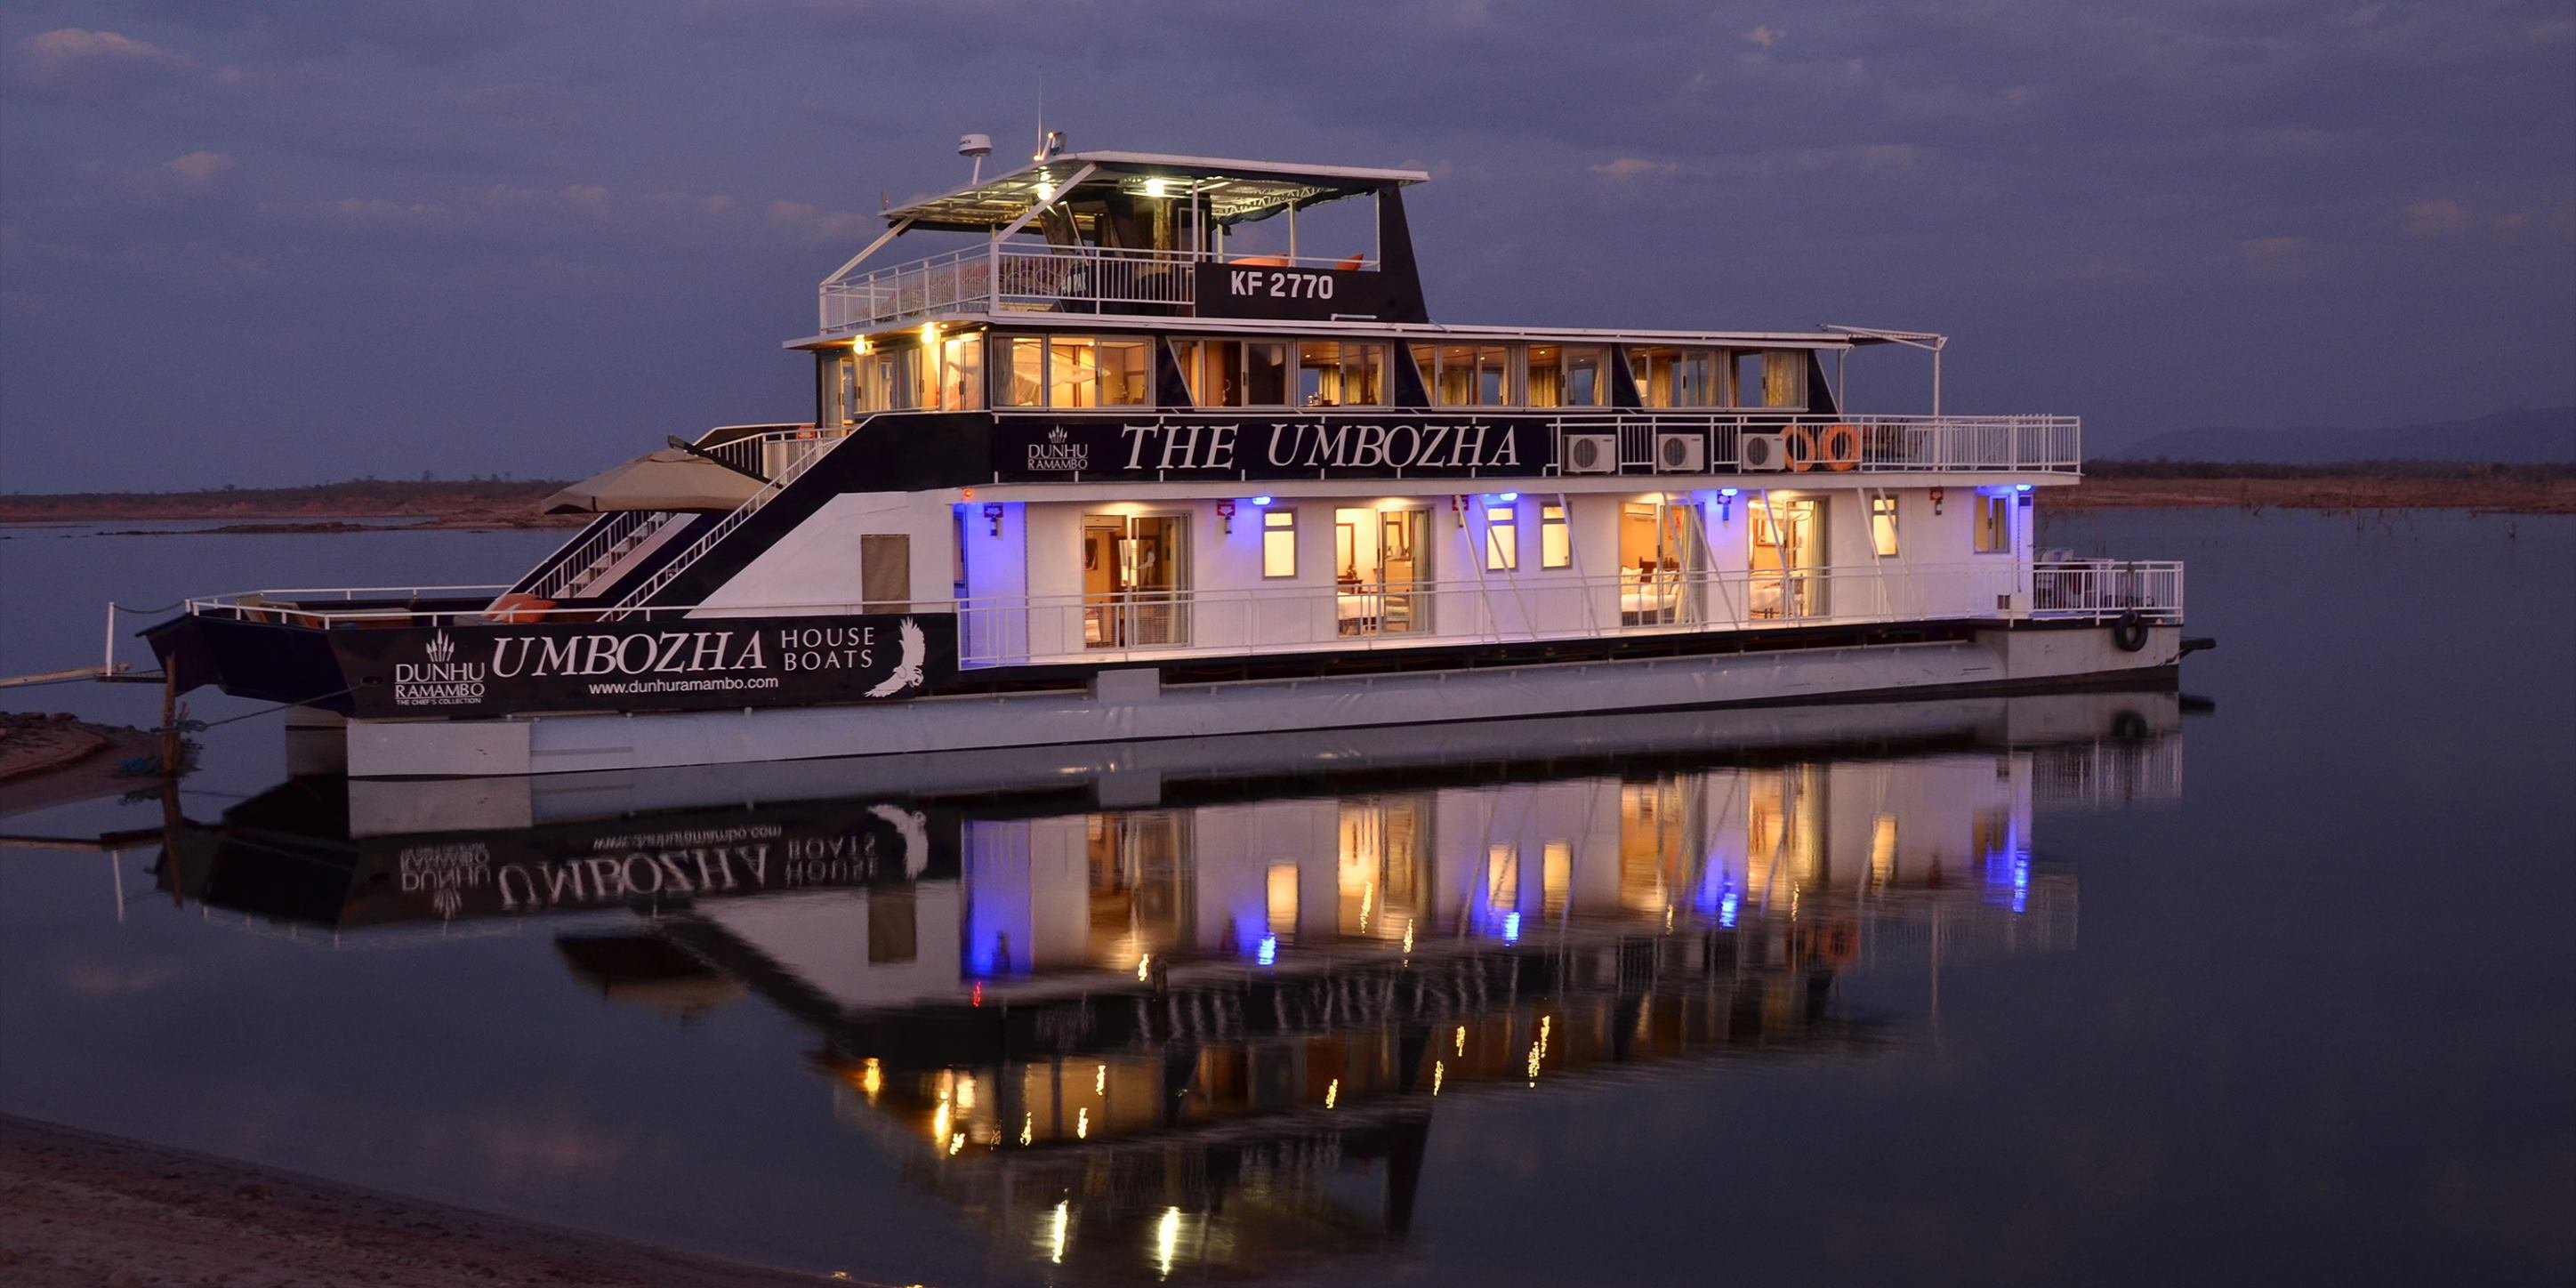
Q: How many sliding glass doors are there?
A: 4